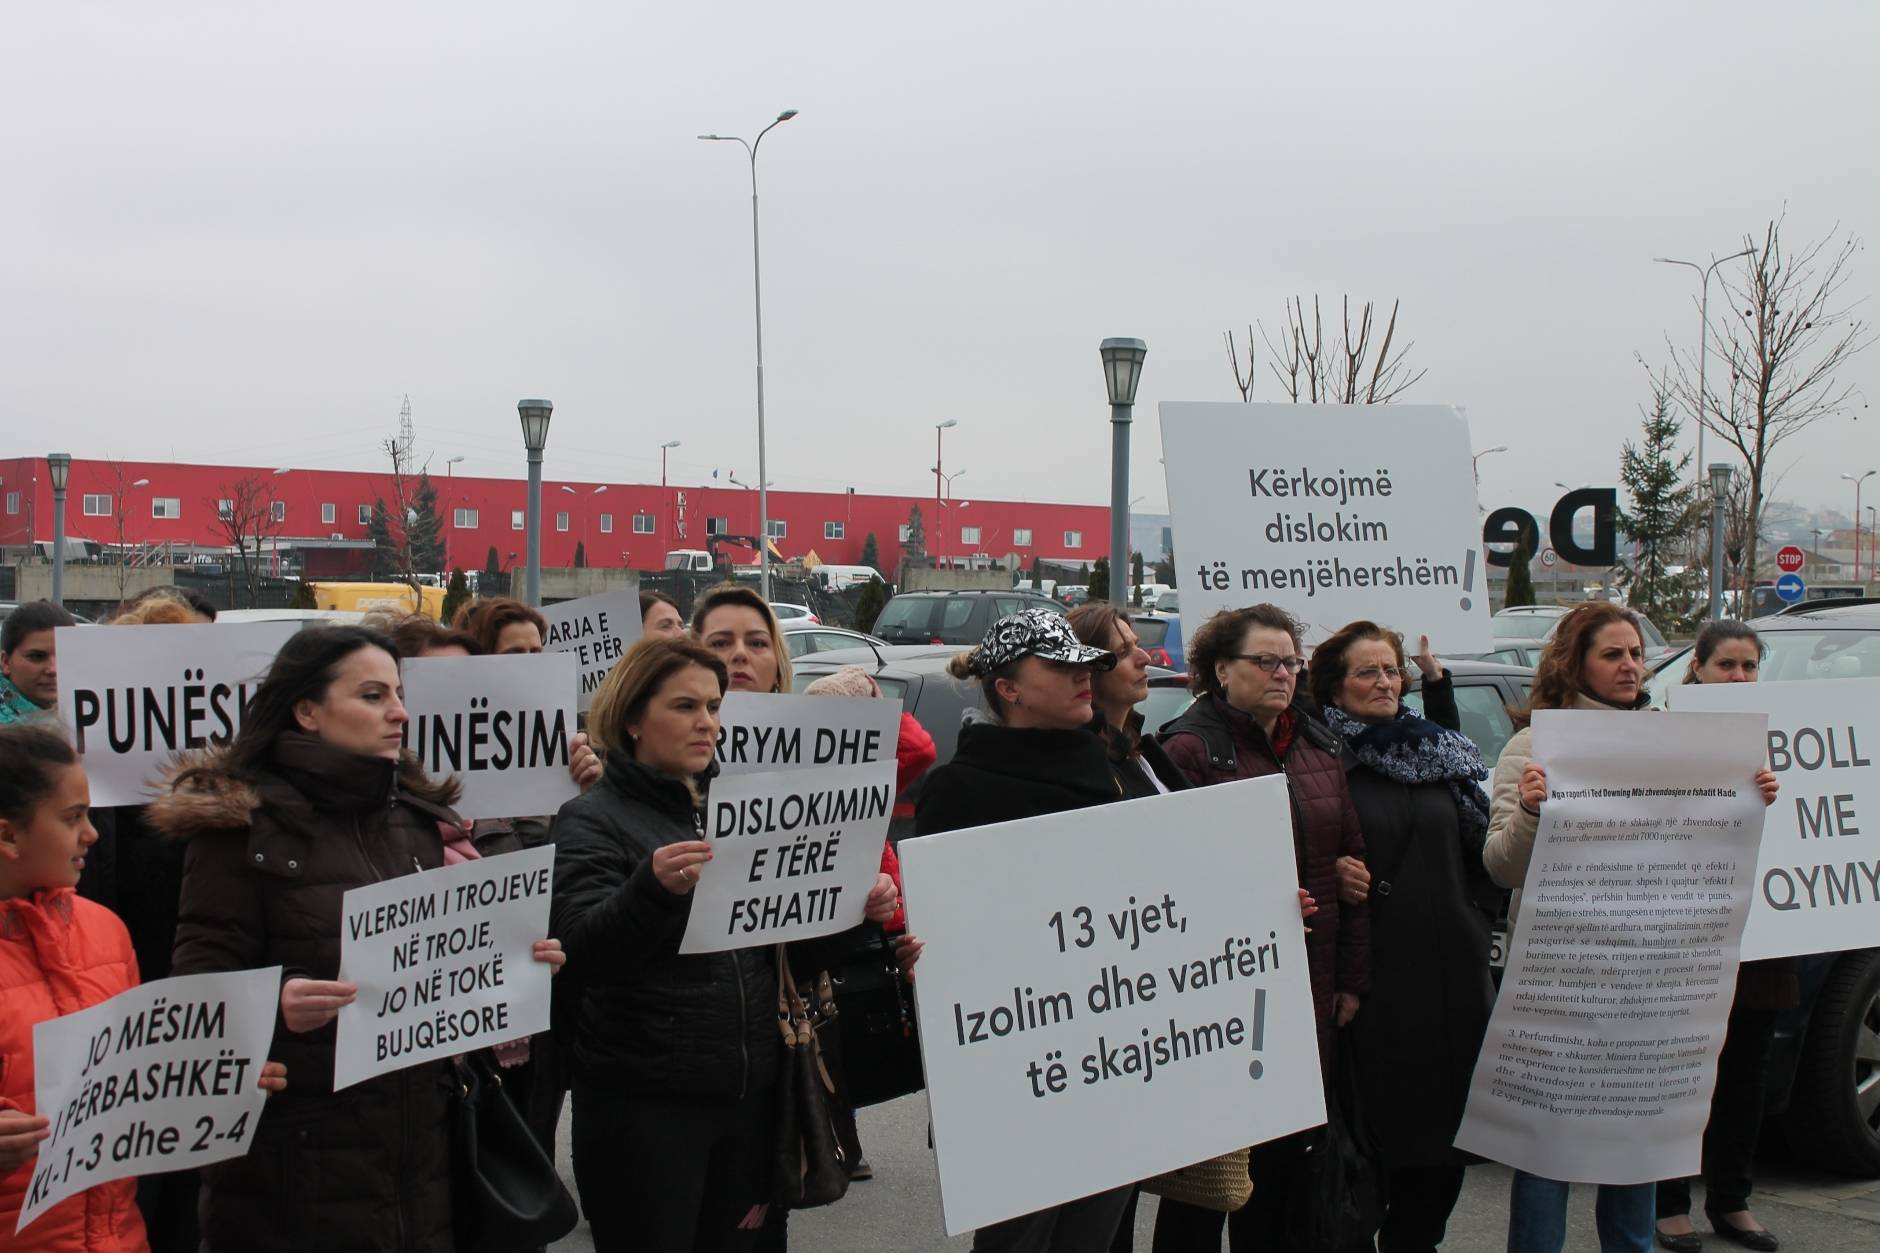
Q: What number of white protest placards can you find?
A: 11